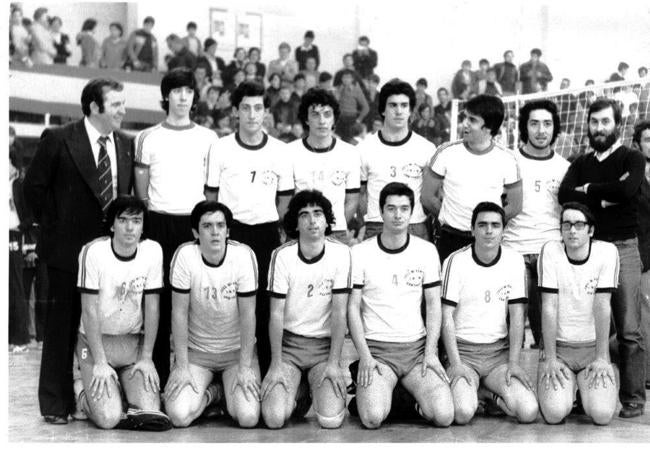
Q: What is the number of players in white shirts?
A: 12